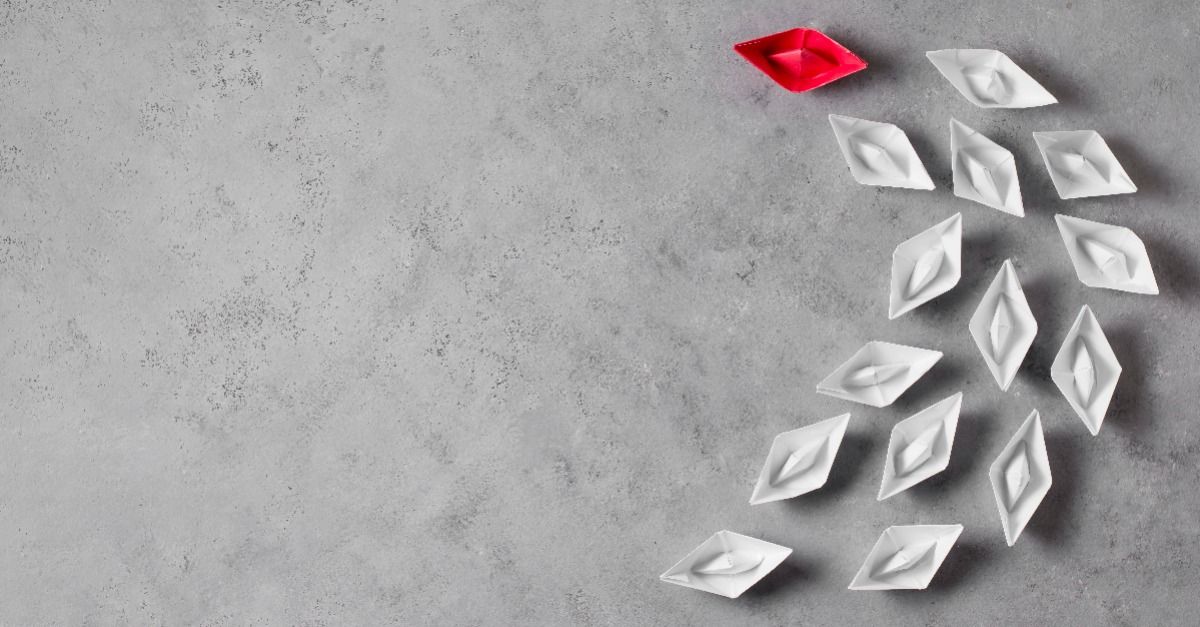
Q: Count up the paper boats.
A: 15